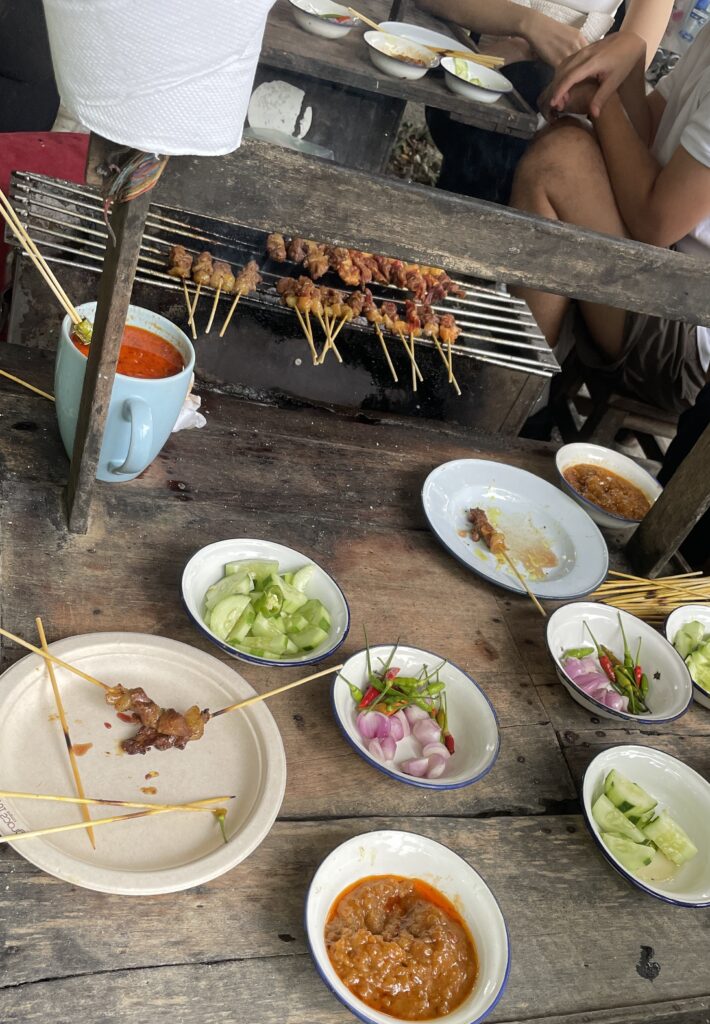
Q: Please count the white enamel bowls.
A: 10